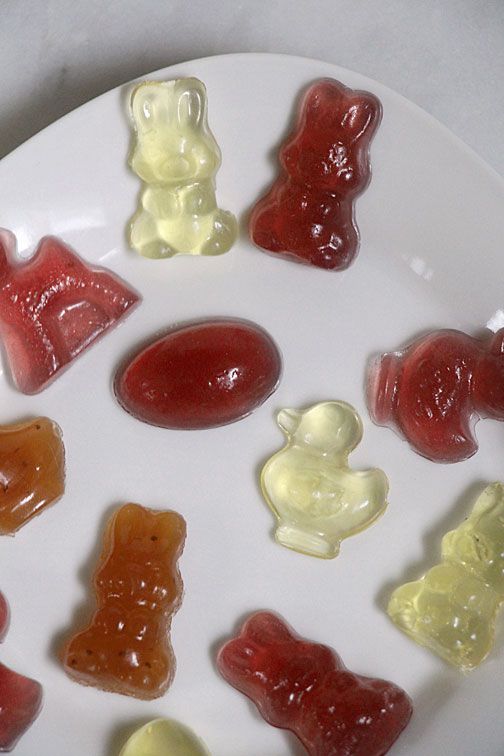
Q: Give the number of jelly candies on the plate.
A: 12